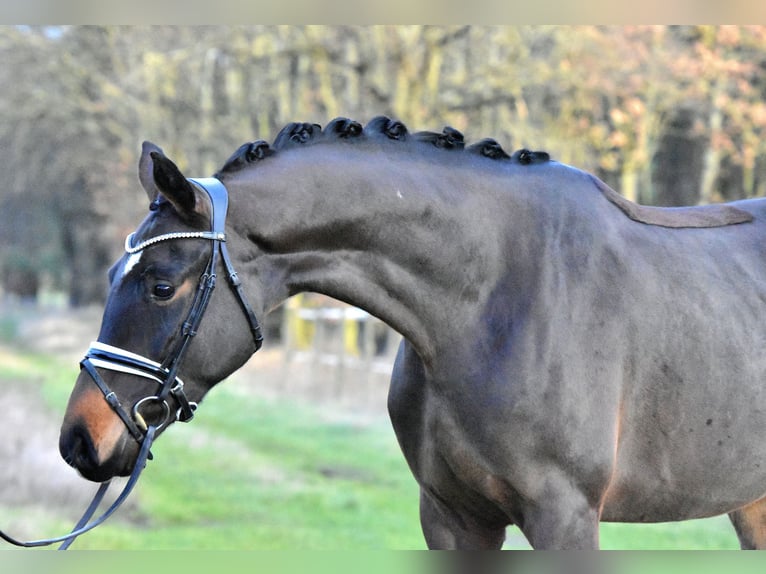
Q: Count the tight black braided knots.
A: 7